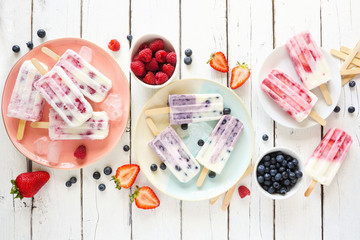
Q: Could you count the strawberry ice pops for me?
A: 3